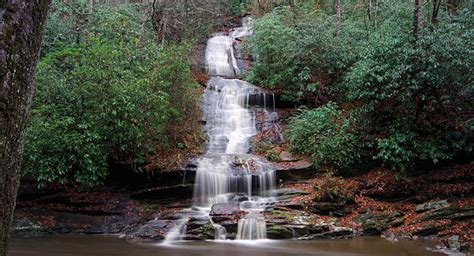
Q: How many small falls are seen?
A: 3